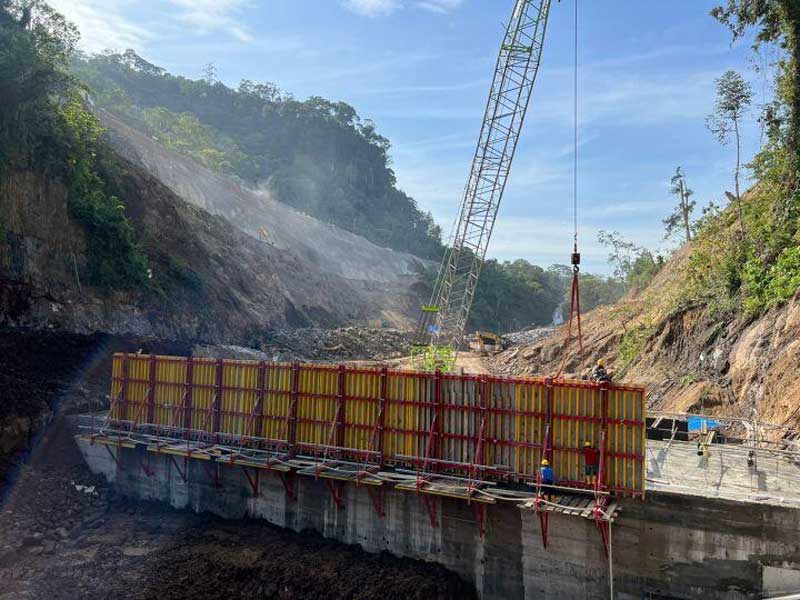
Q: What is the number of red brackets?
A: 12